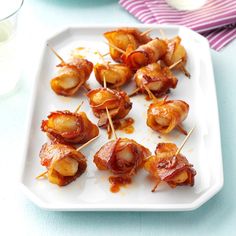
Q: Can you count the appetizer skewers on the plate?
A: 12